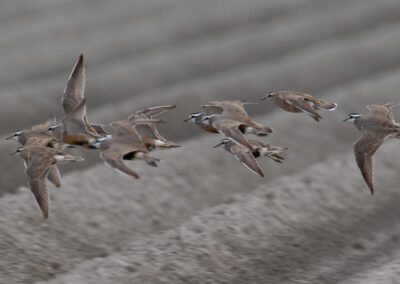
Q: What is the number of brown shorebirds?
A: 10